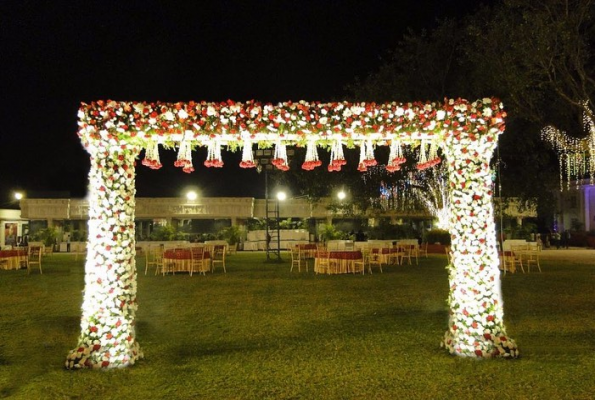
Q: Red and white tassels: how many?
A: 10